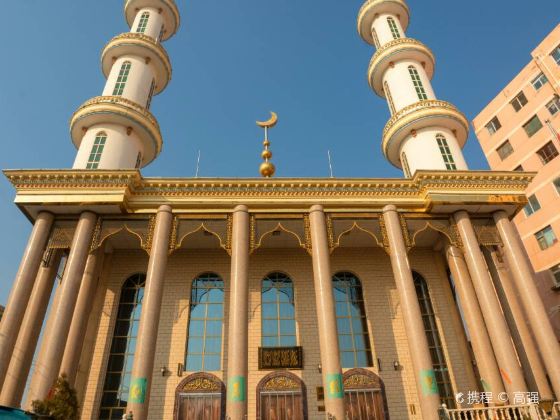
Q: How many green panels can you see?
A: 4